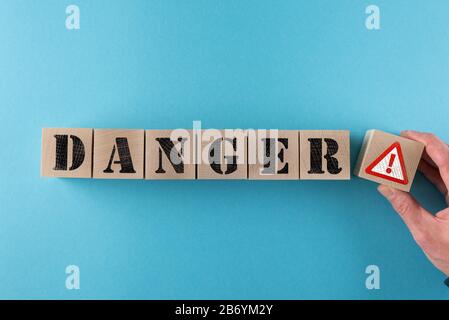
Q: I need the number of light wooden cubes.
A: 7